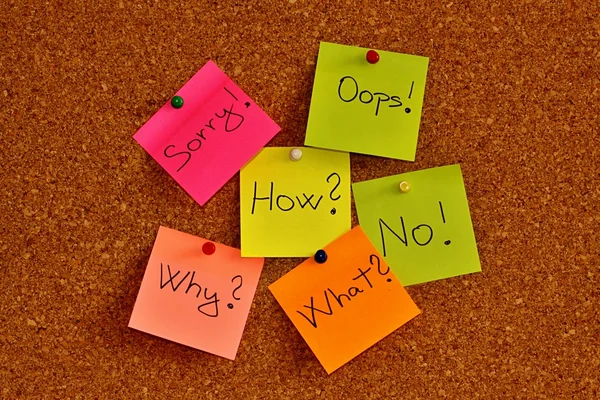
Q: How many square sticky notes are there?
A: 6